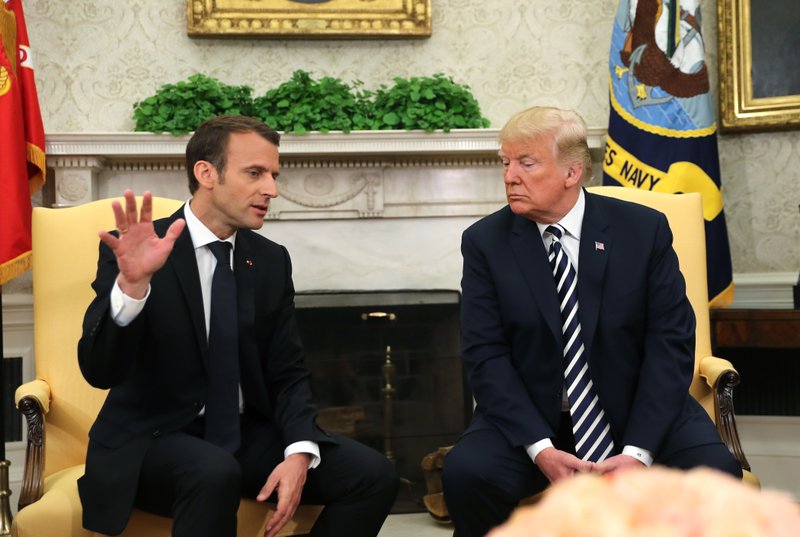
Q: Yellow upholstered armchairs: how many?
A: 2